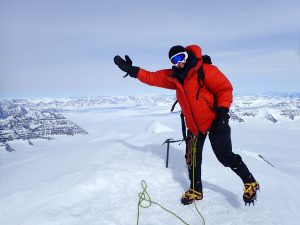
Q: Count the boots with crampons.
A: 2